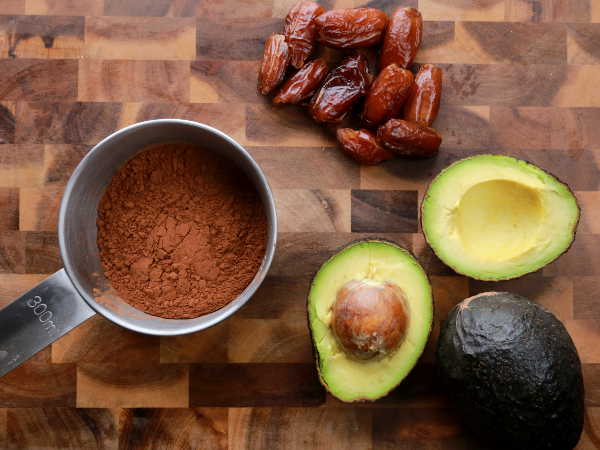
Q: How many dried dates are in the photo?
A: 10